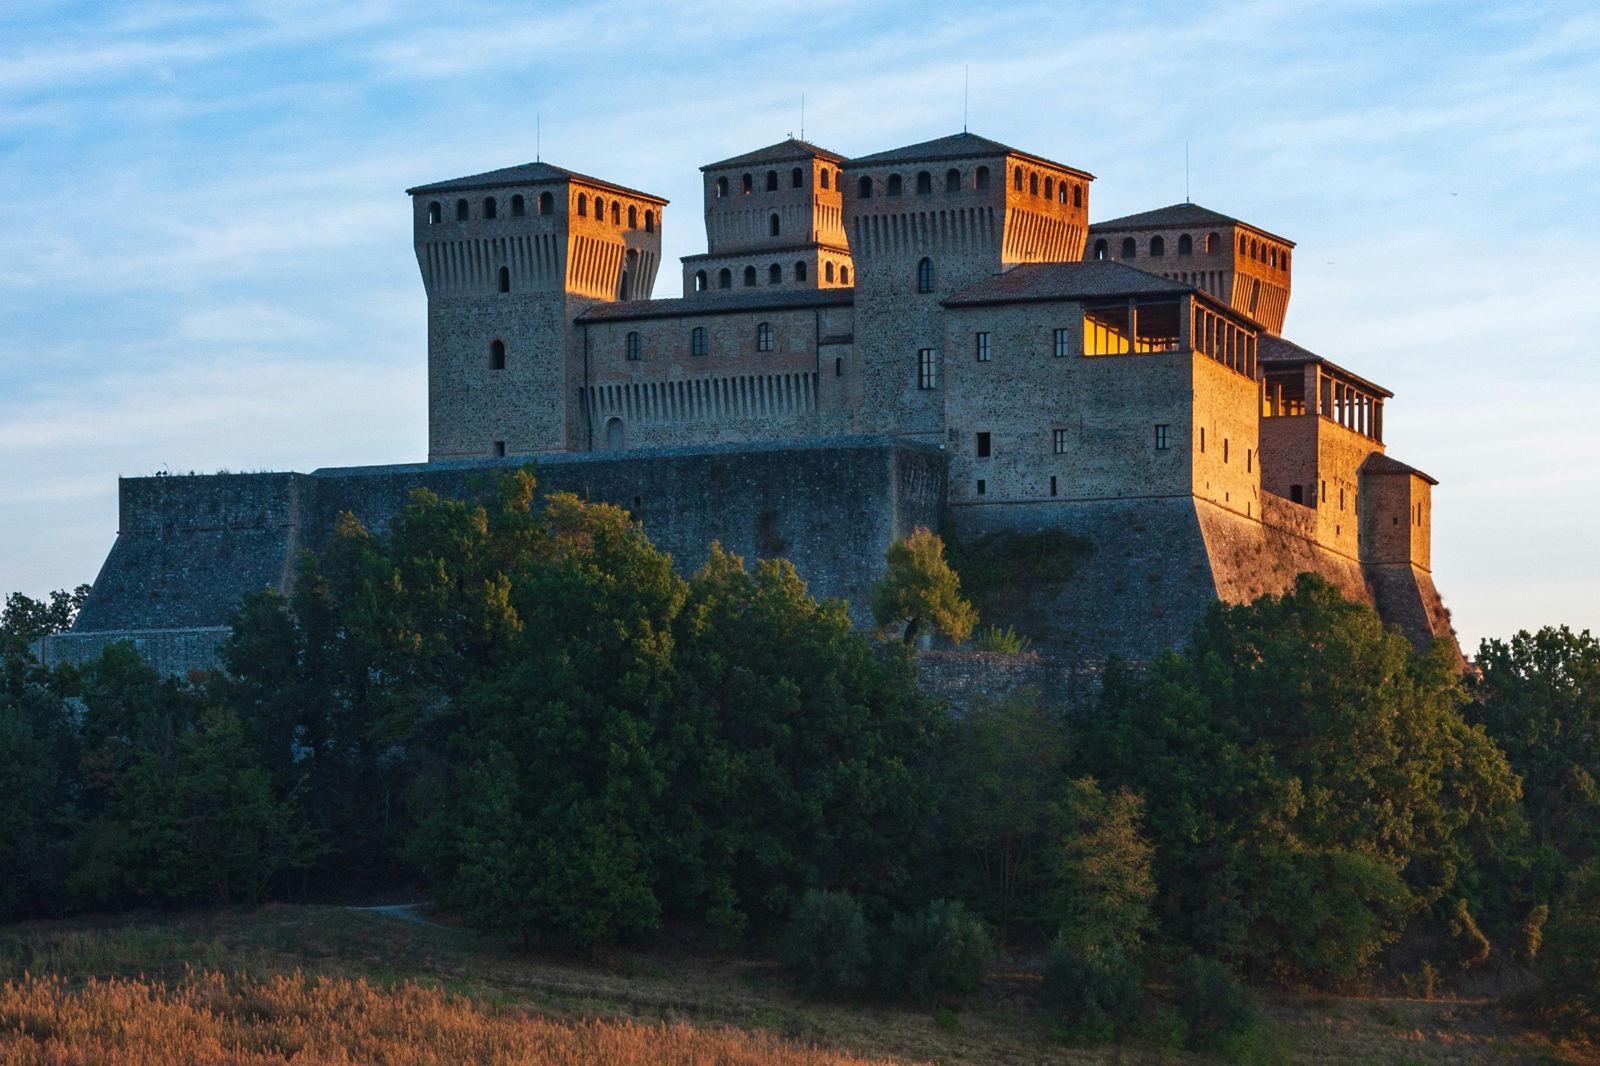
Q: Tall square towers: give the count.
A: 4